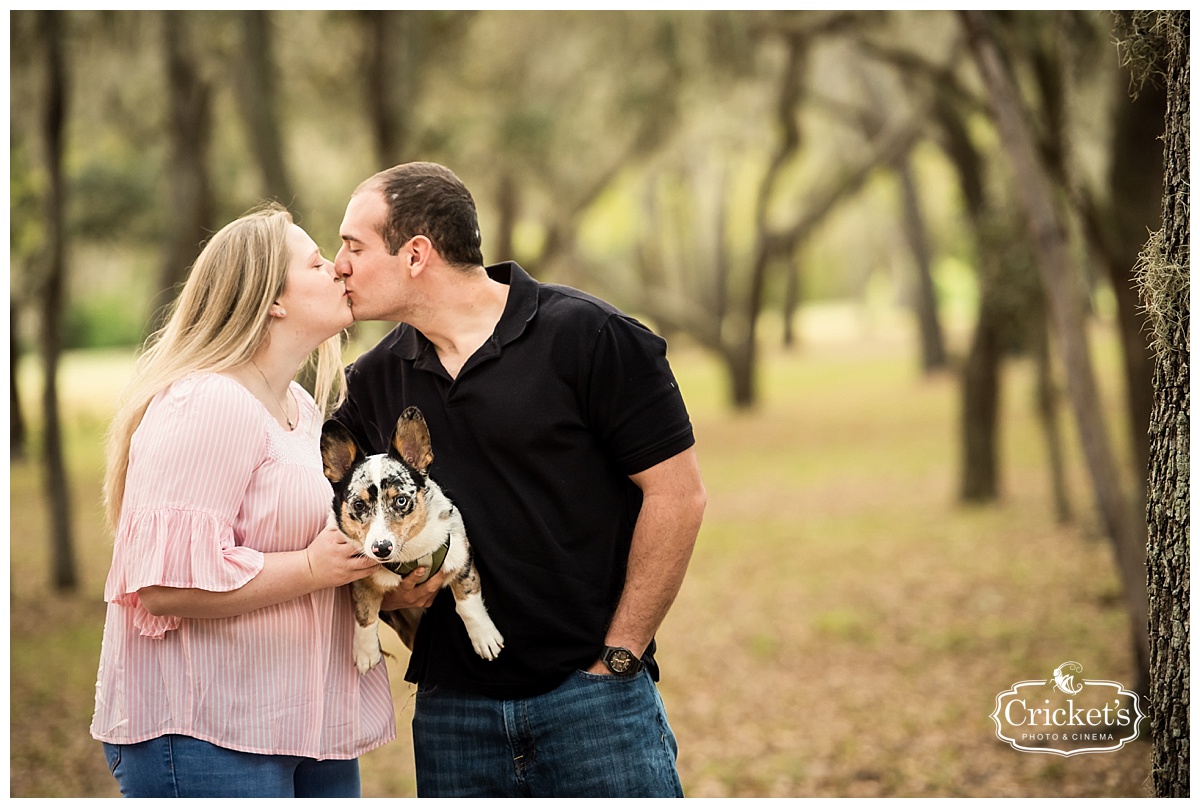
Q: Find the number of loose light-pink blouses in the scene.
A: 1